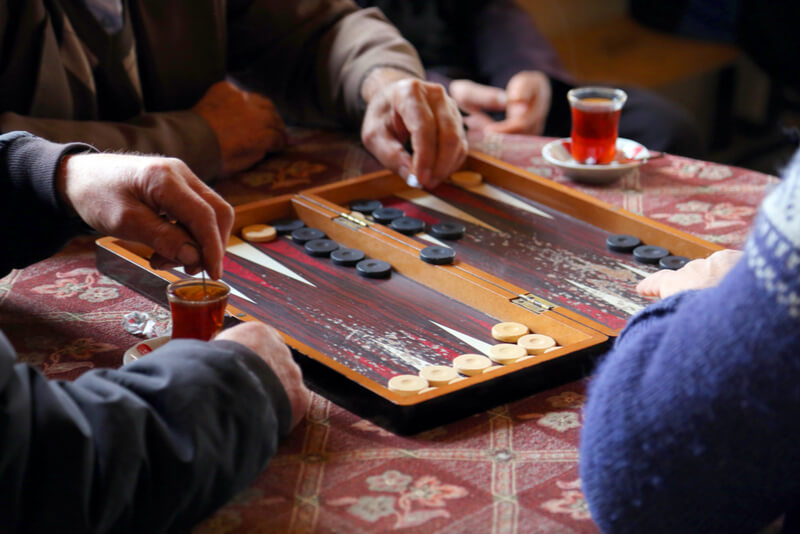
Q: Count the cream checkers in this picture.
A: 13